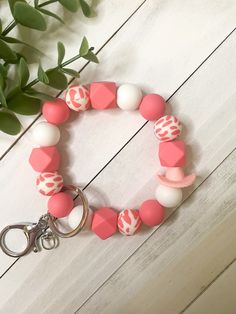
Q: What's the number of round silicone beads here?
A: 12